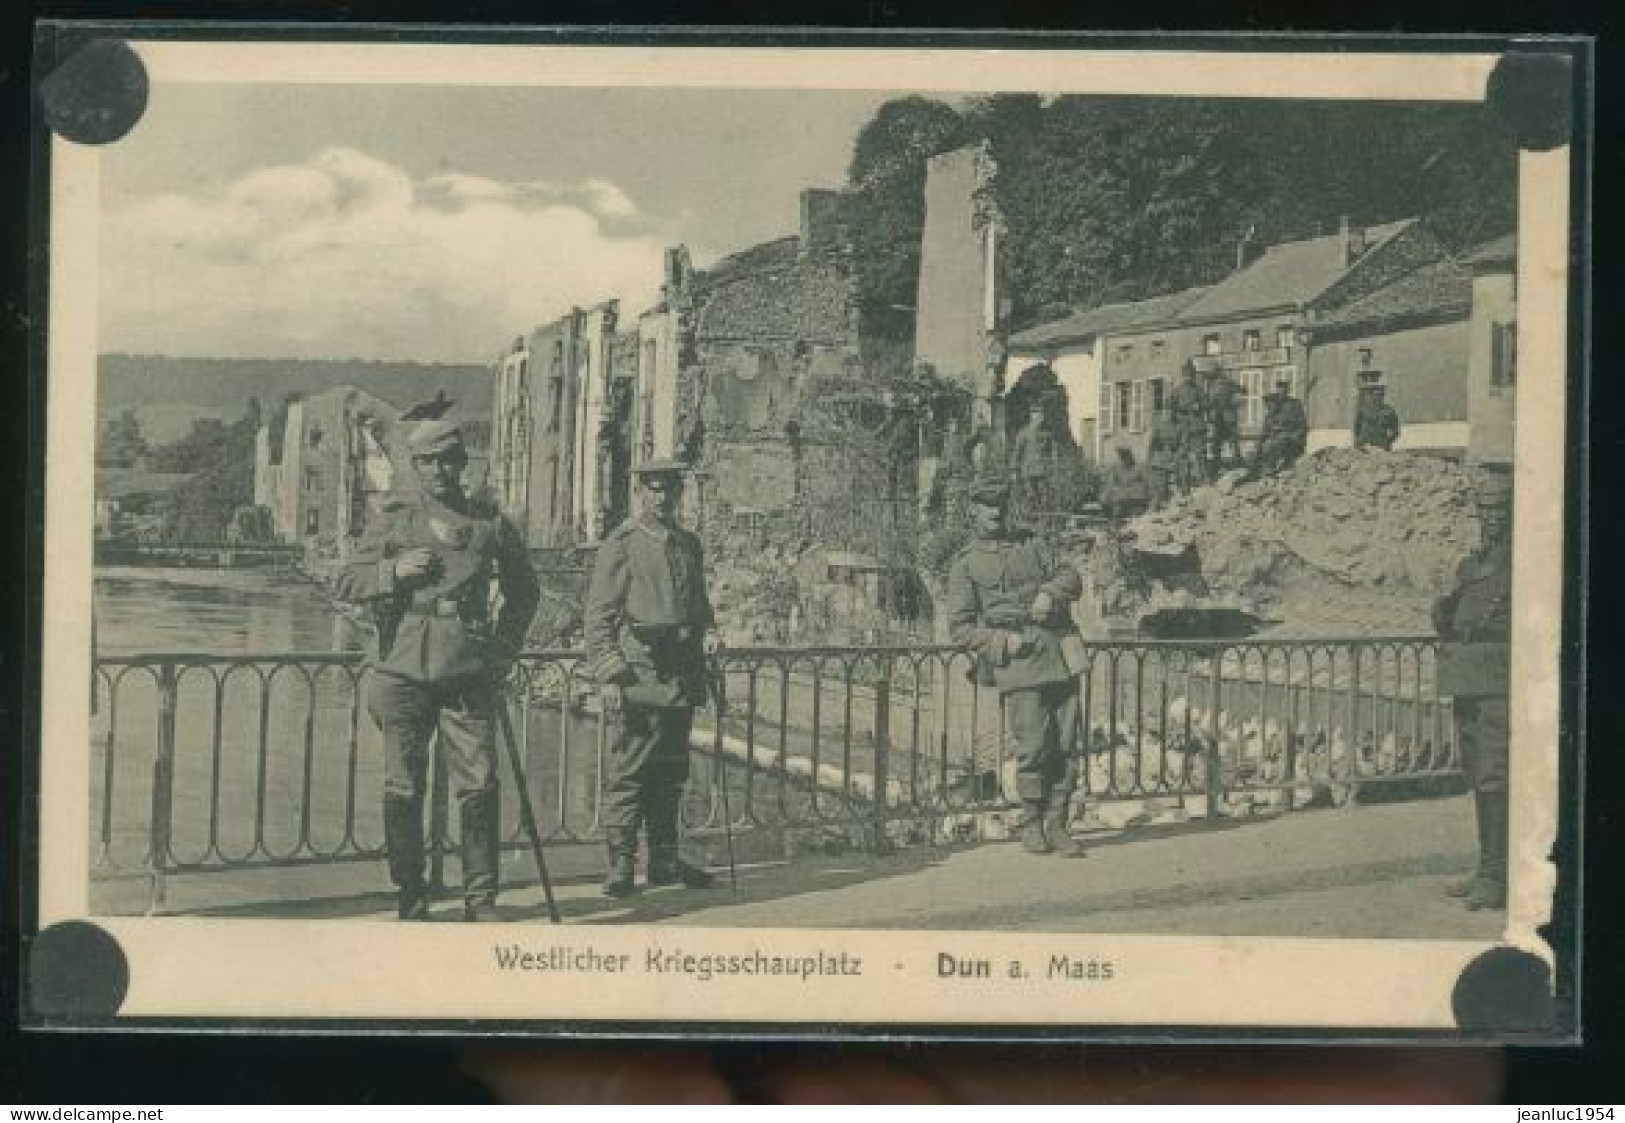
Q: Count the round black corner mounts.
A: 4